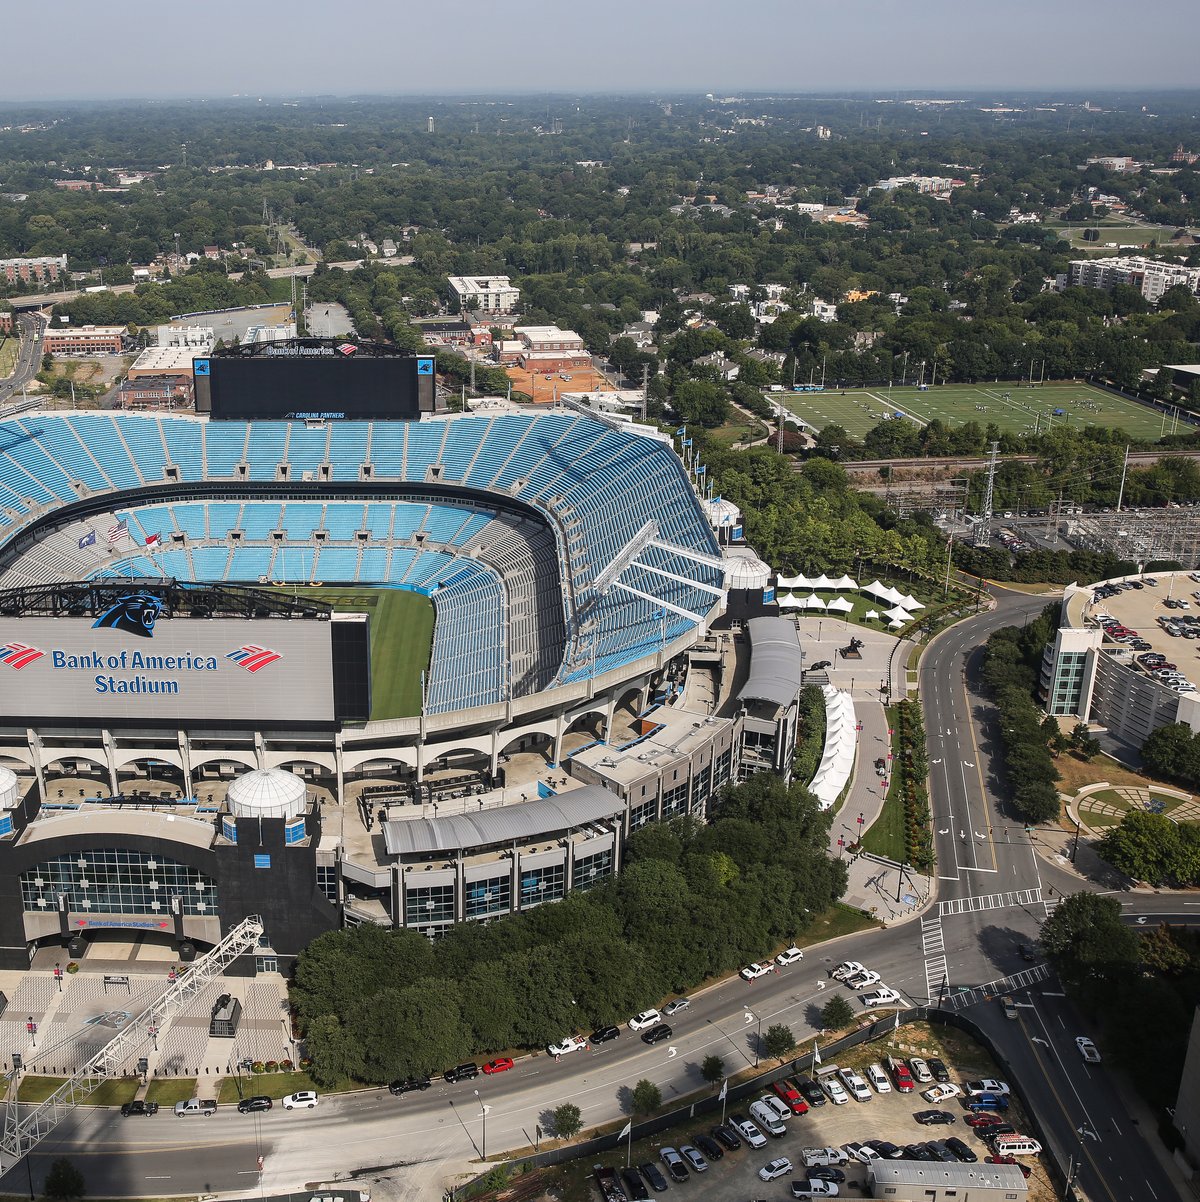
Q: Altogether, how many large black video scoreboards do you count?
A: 1